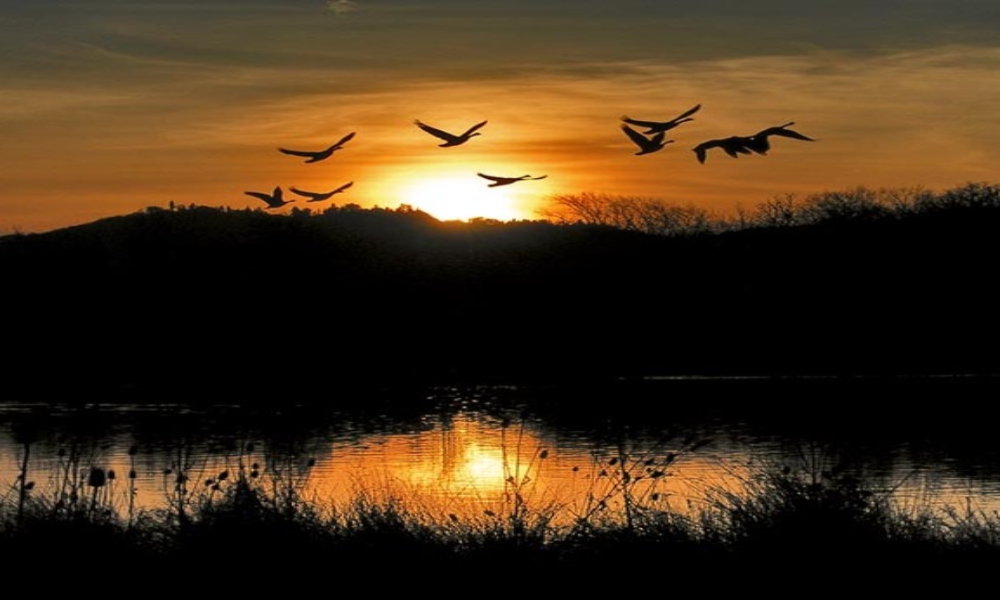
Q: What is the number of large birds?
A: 9